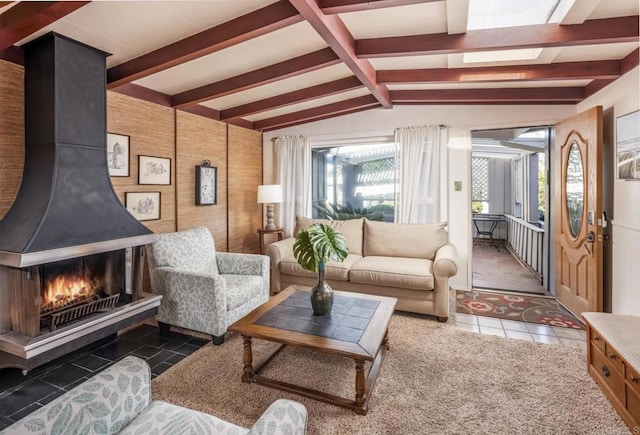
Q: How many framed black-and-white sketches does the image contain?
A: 3